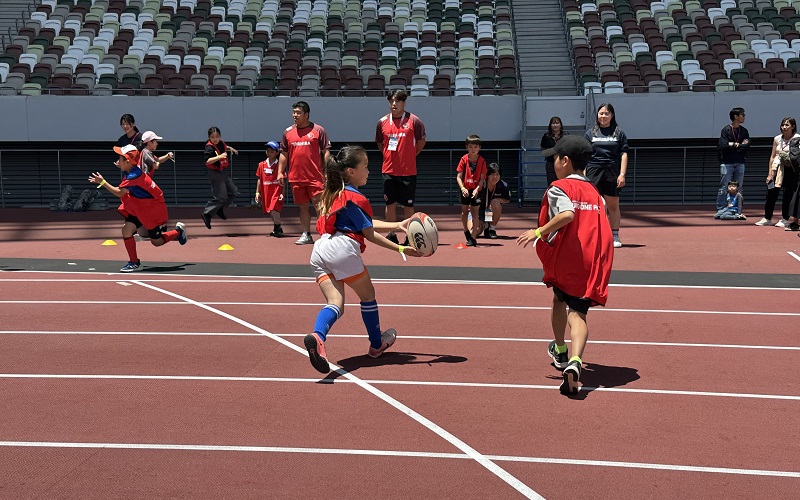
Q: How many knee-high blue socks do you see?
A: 2